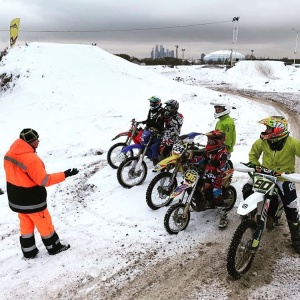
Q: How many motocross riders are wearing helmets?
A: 5